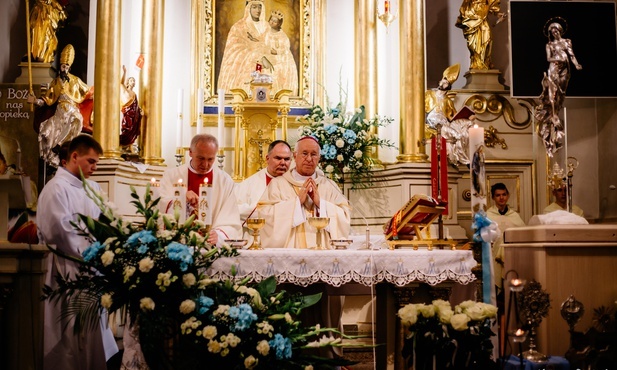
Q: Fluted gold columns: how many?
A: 4